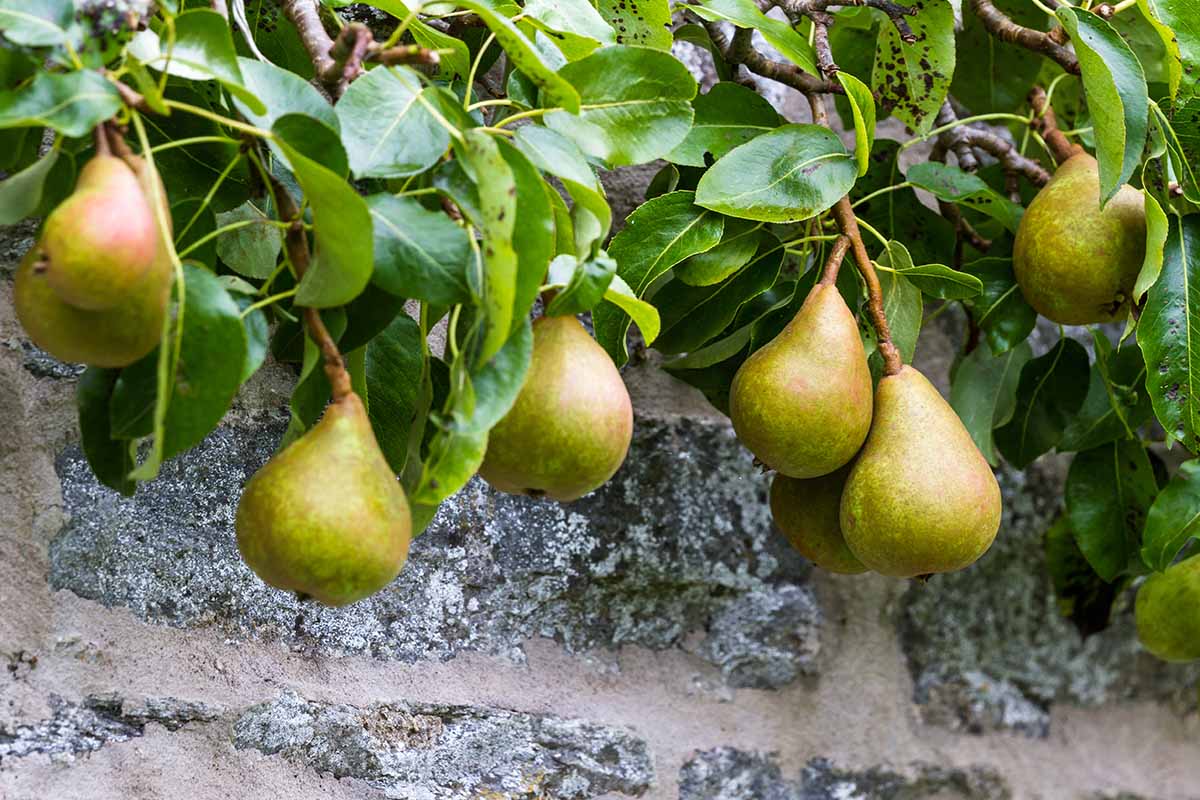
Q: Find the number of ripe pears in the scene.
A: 9